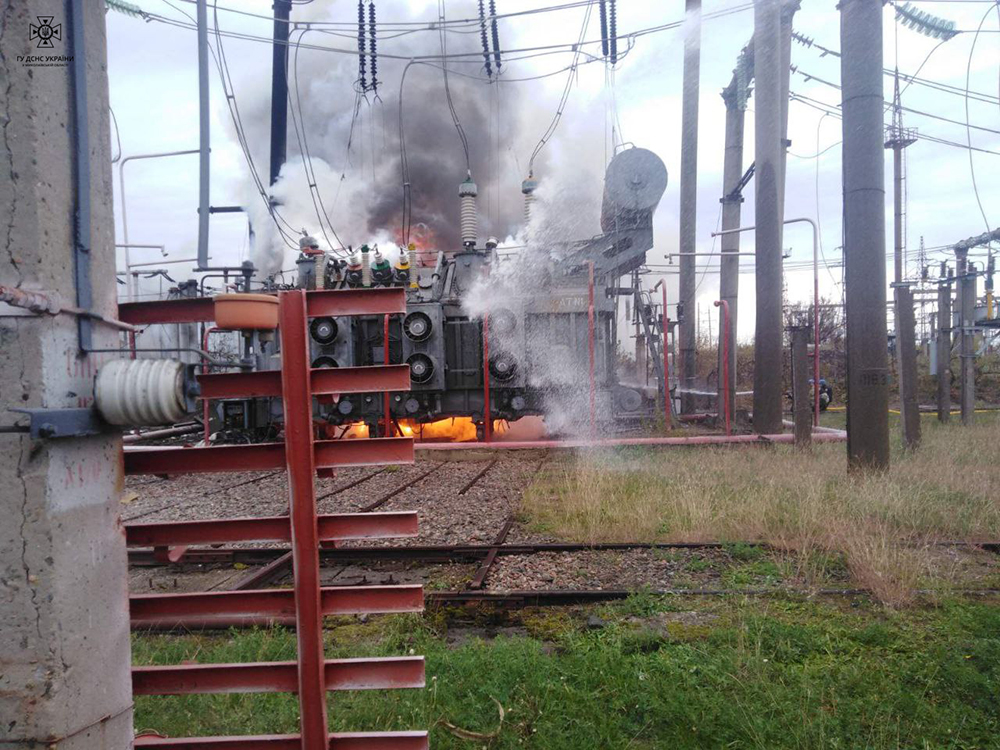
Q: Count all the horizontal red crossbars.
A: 7